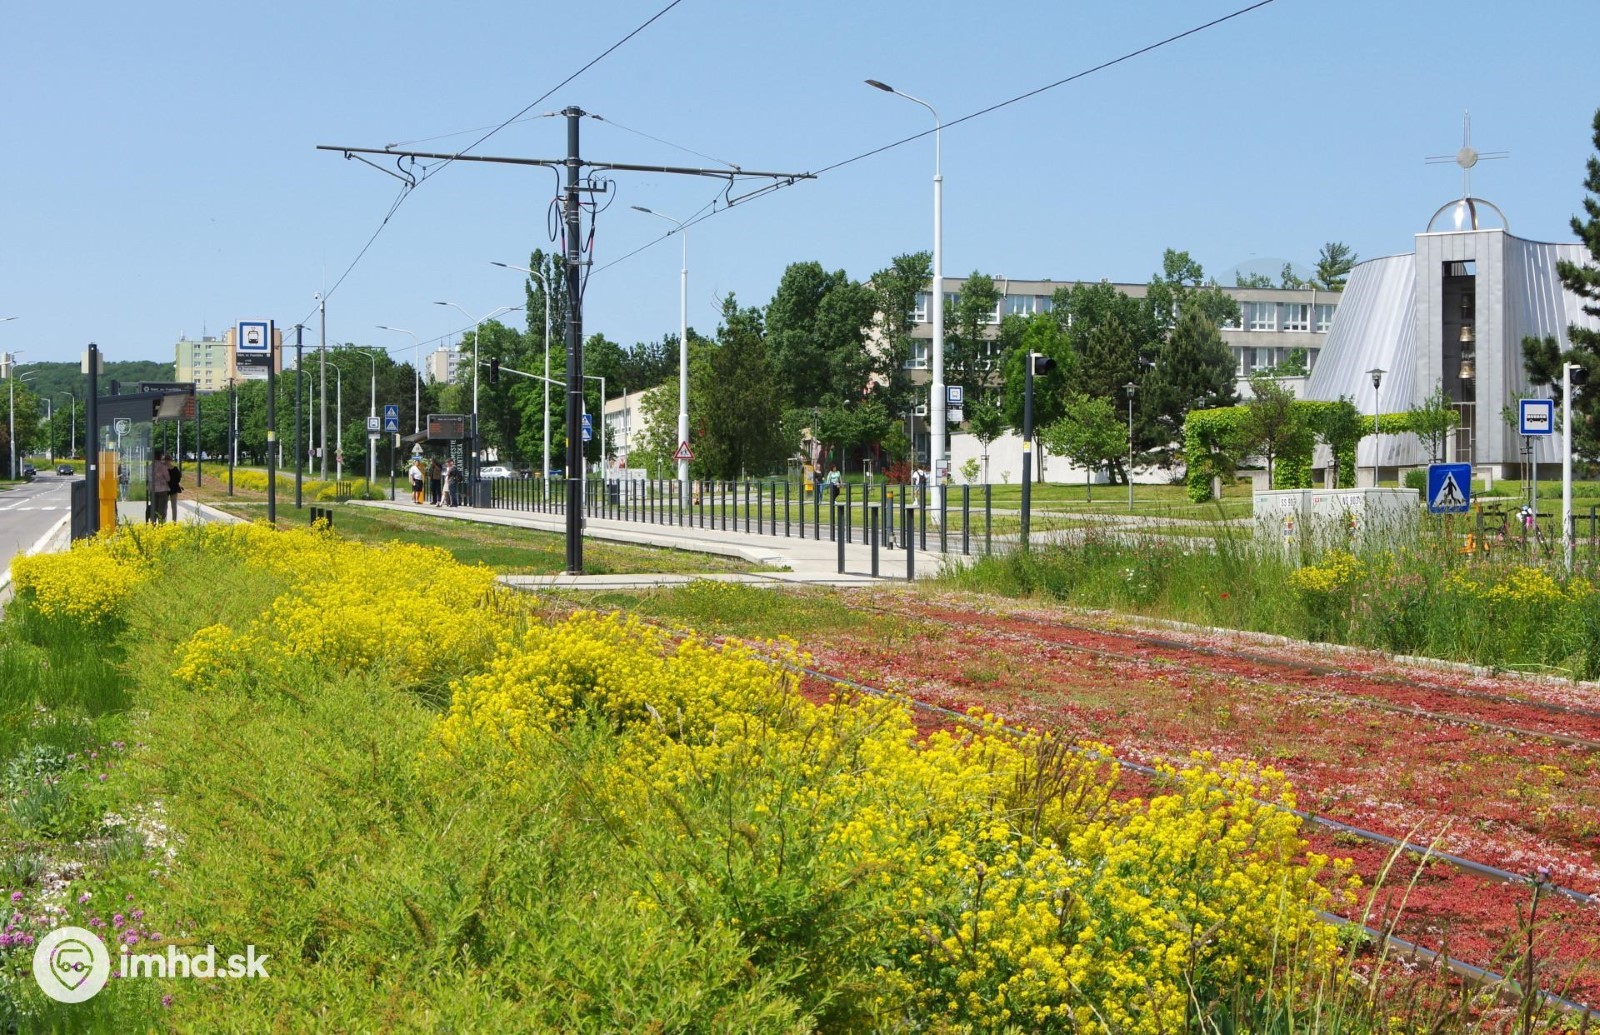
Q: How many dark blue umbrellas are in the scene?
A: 0